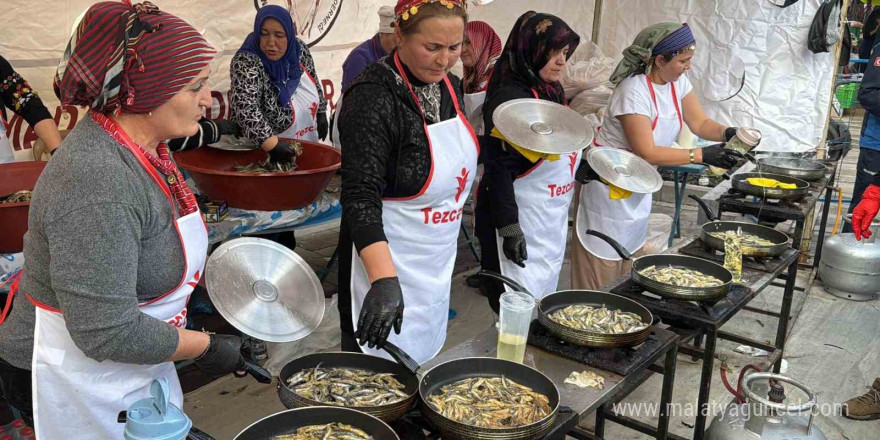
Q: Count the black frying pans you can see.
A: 8